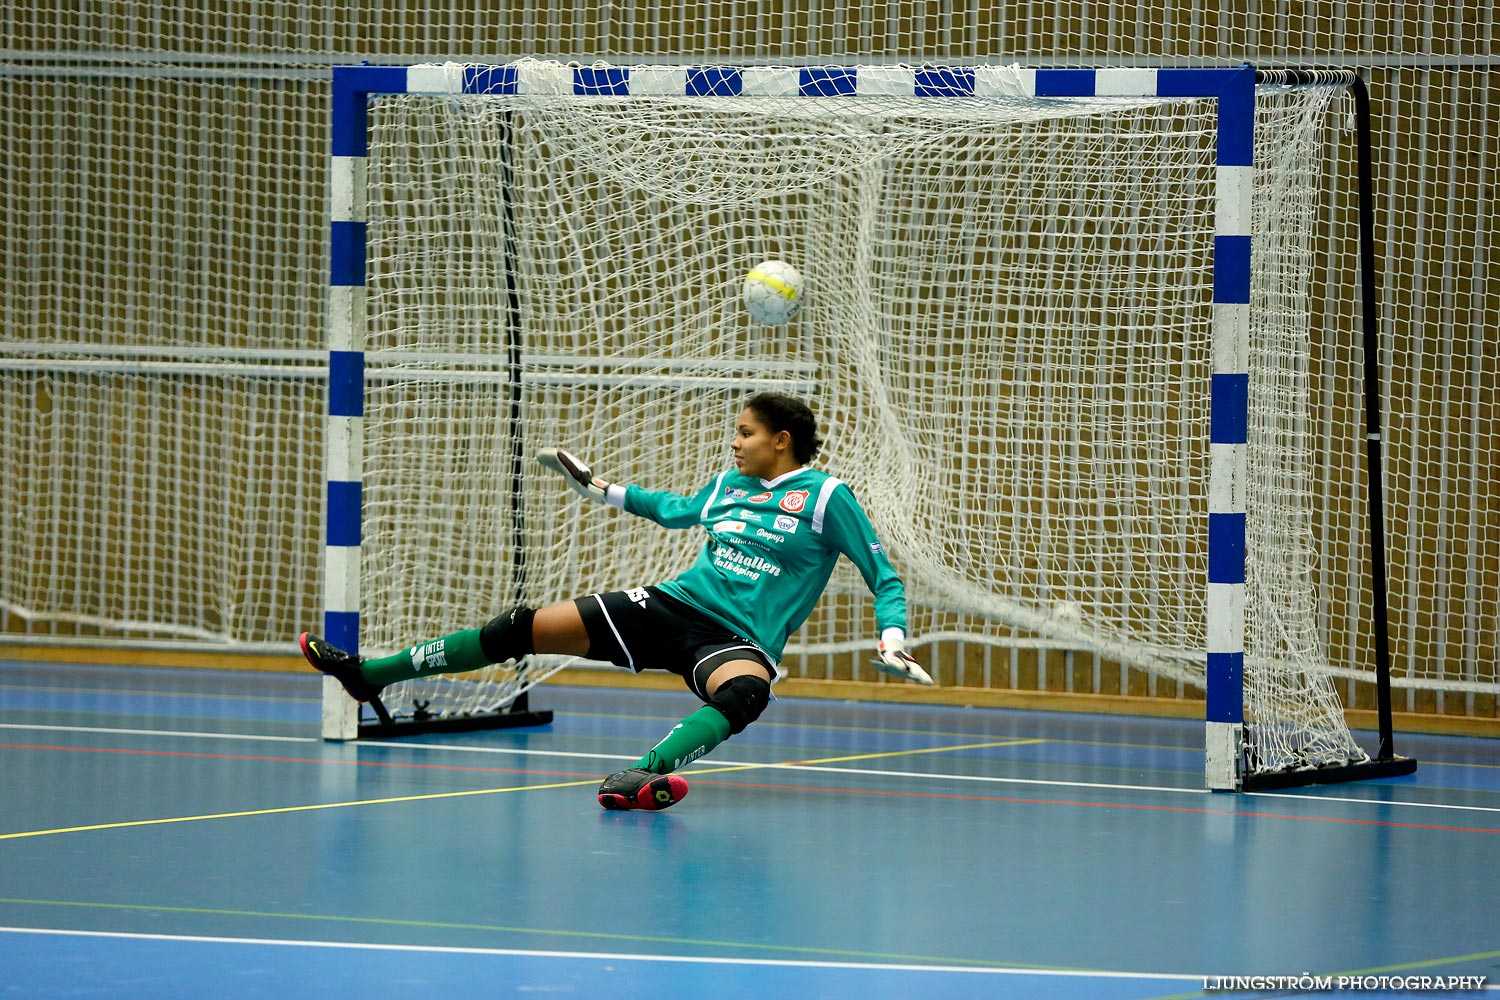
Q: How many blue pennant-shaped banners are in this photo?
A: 0